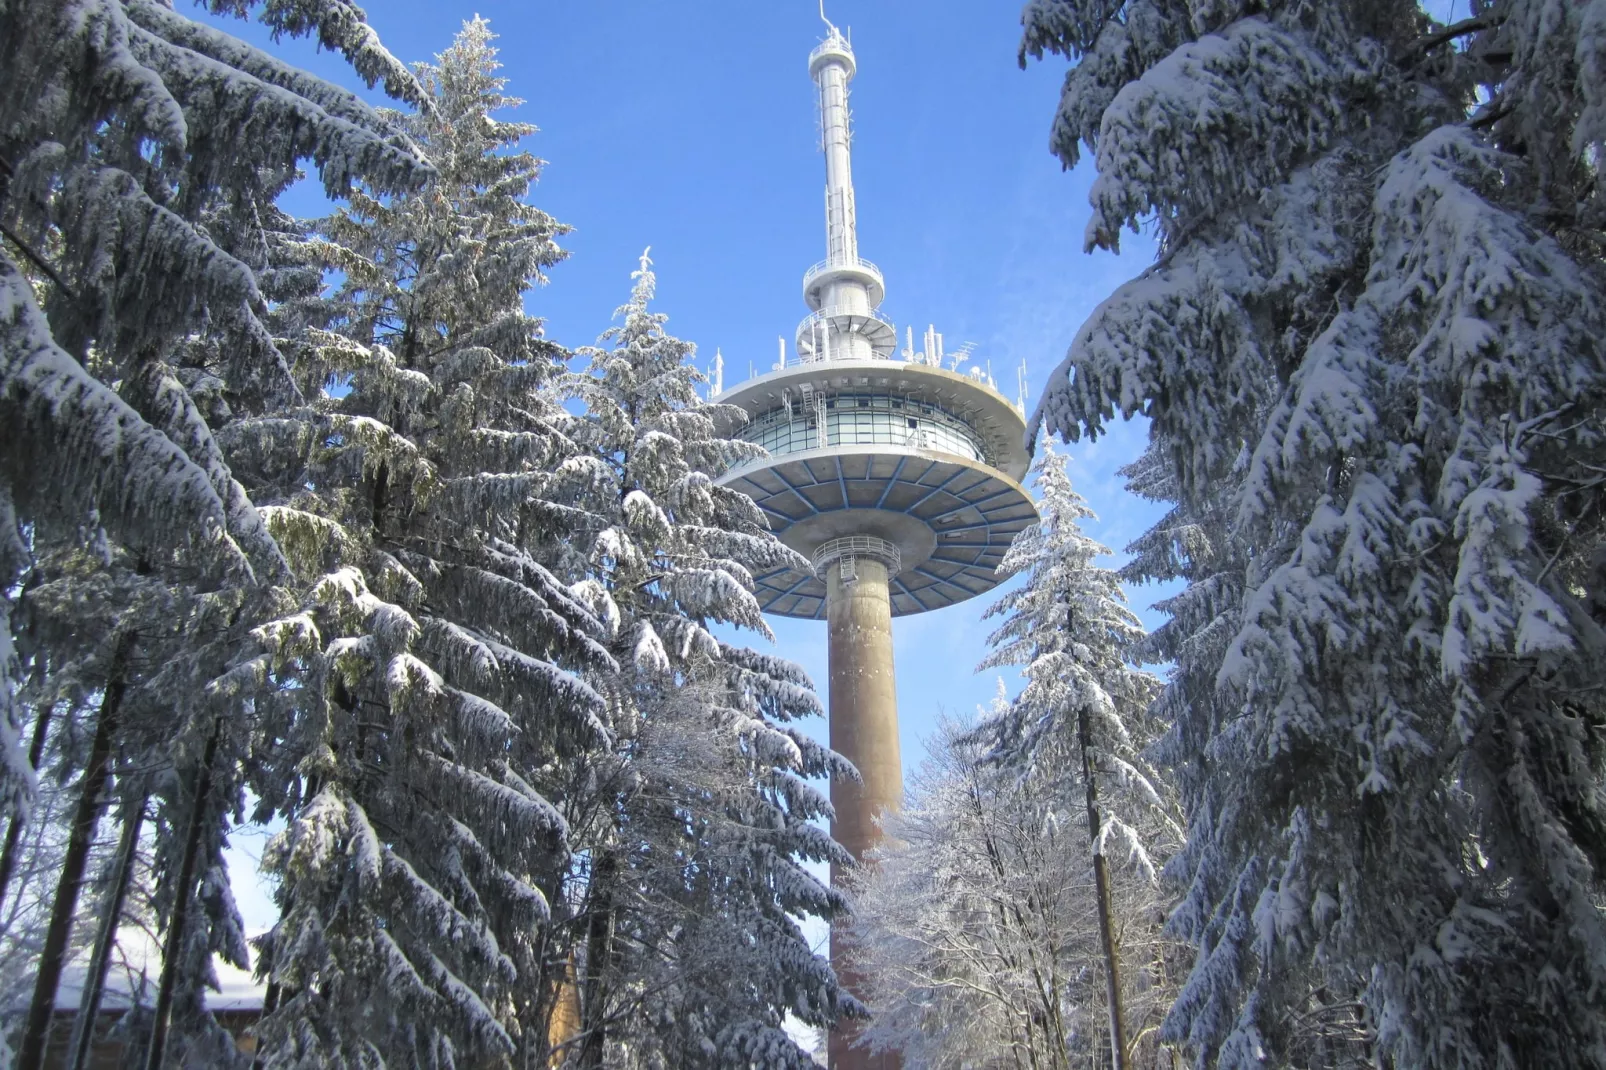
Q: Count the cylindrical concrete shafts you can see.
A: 1